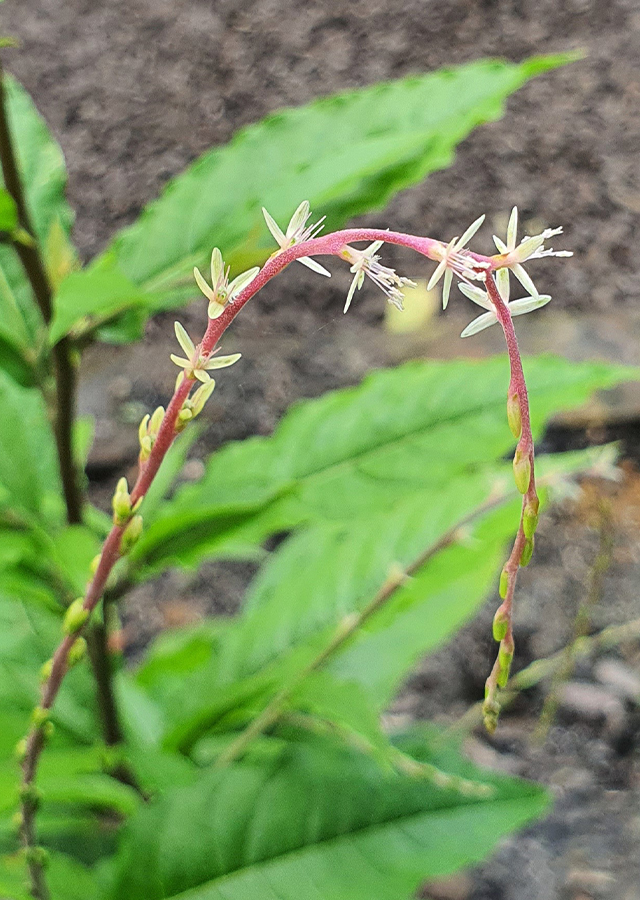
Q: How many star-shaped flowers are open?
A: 7